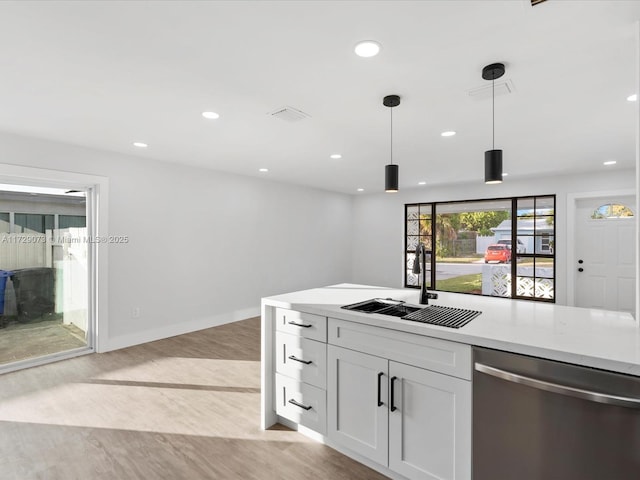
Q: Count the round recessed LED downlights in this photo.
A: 11